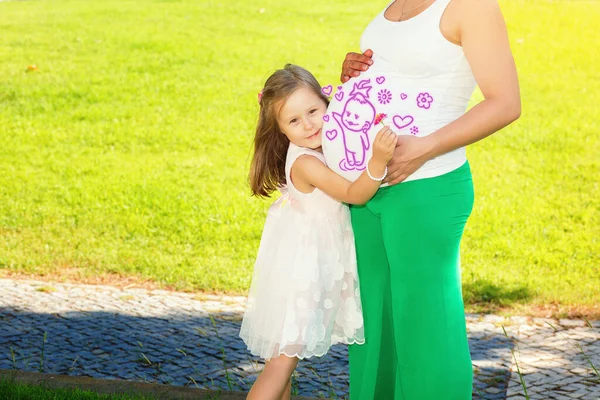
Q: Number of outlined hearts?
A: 7